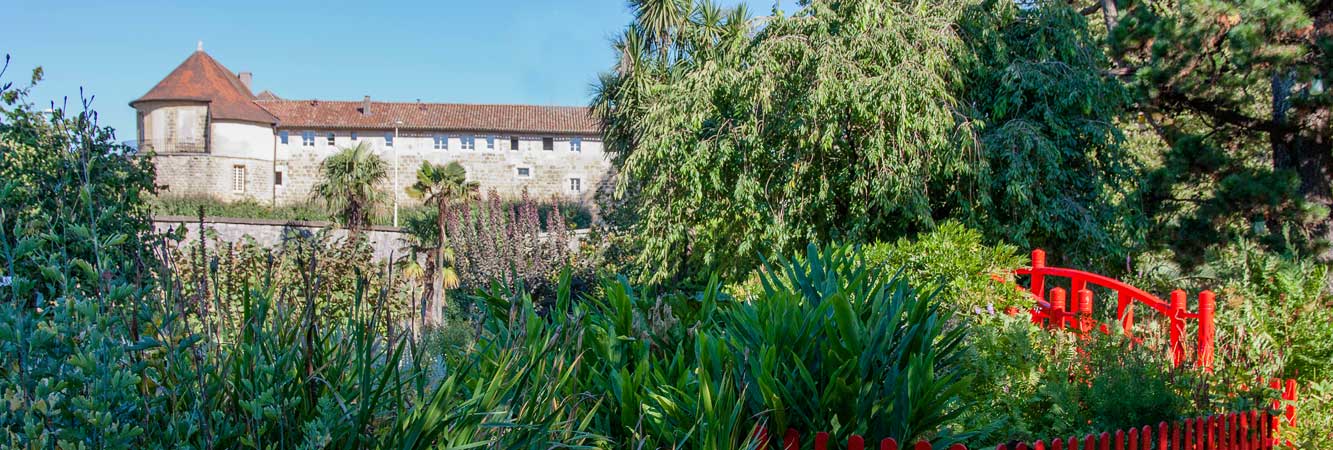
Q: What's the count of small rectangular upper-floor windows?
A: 11